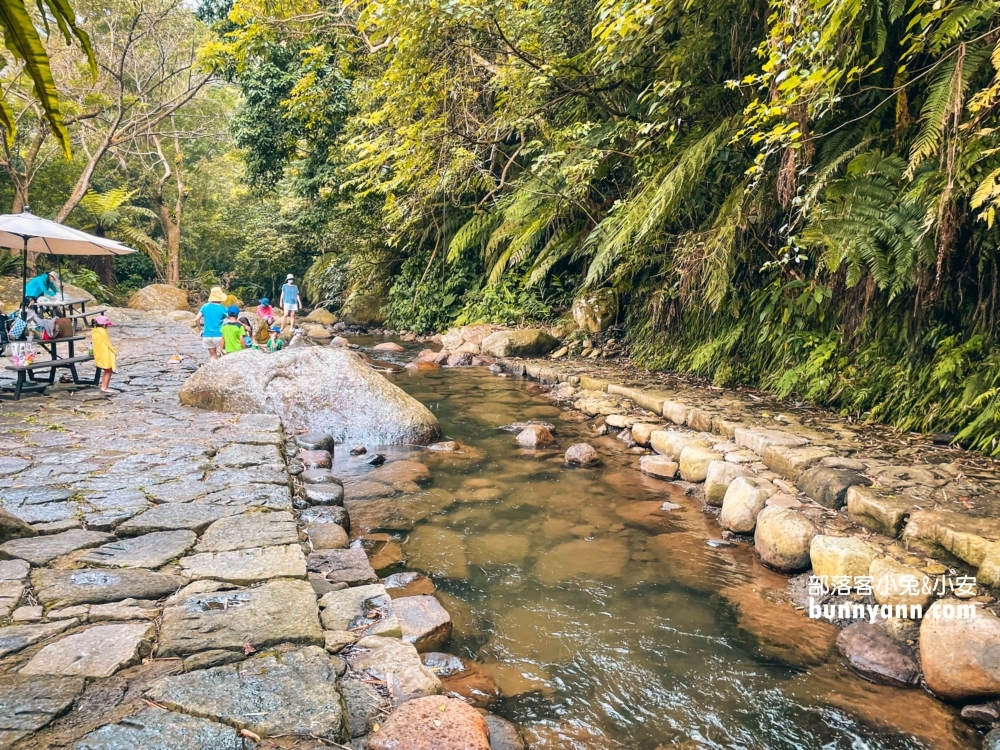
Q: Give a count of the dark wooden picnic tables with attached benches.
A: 2